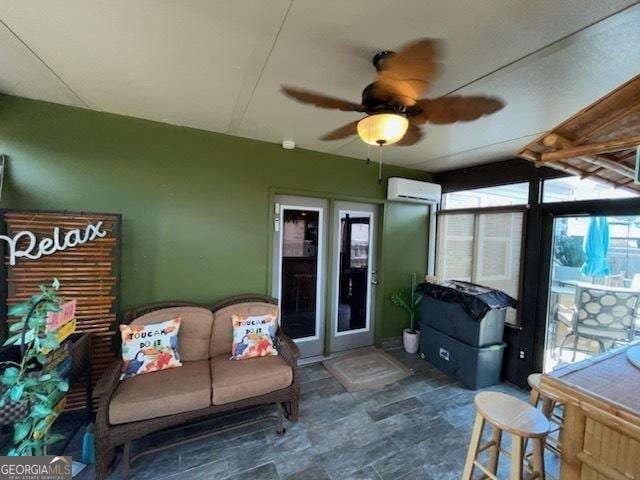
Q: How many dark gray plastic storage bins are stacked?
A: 2